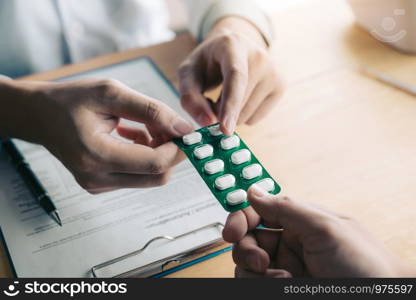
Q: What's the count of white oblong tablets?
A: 10